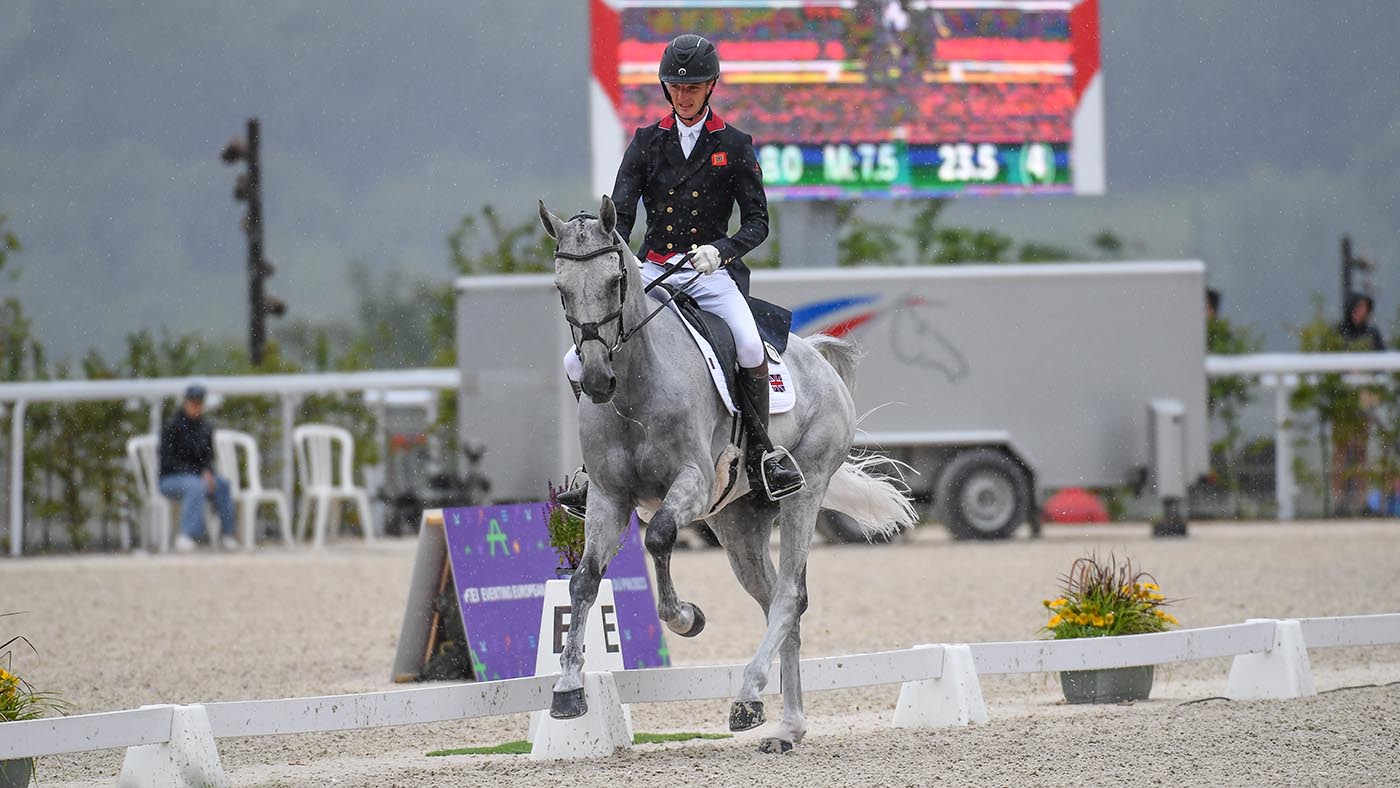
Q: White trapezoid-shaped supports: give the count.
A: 4